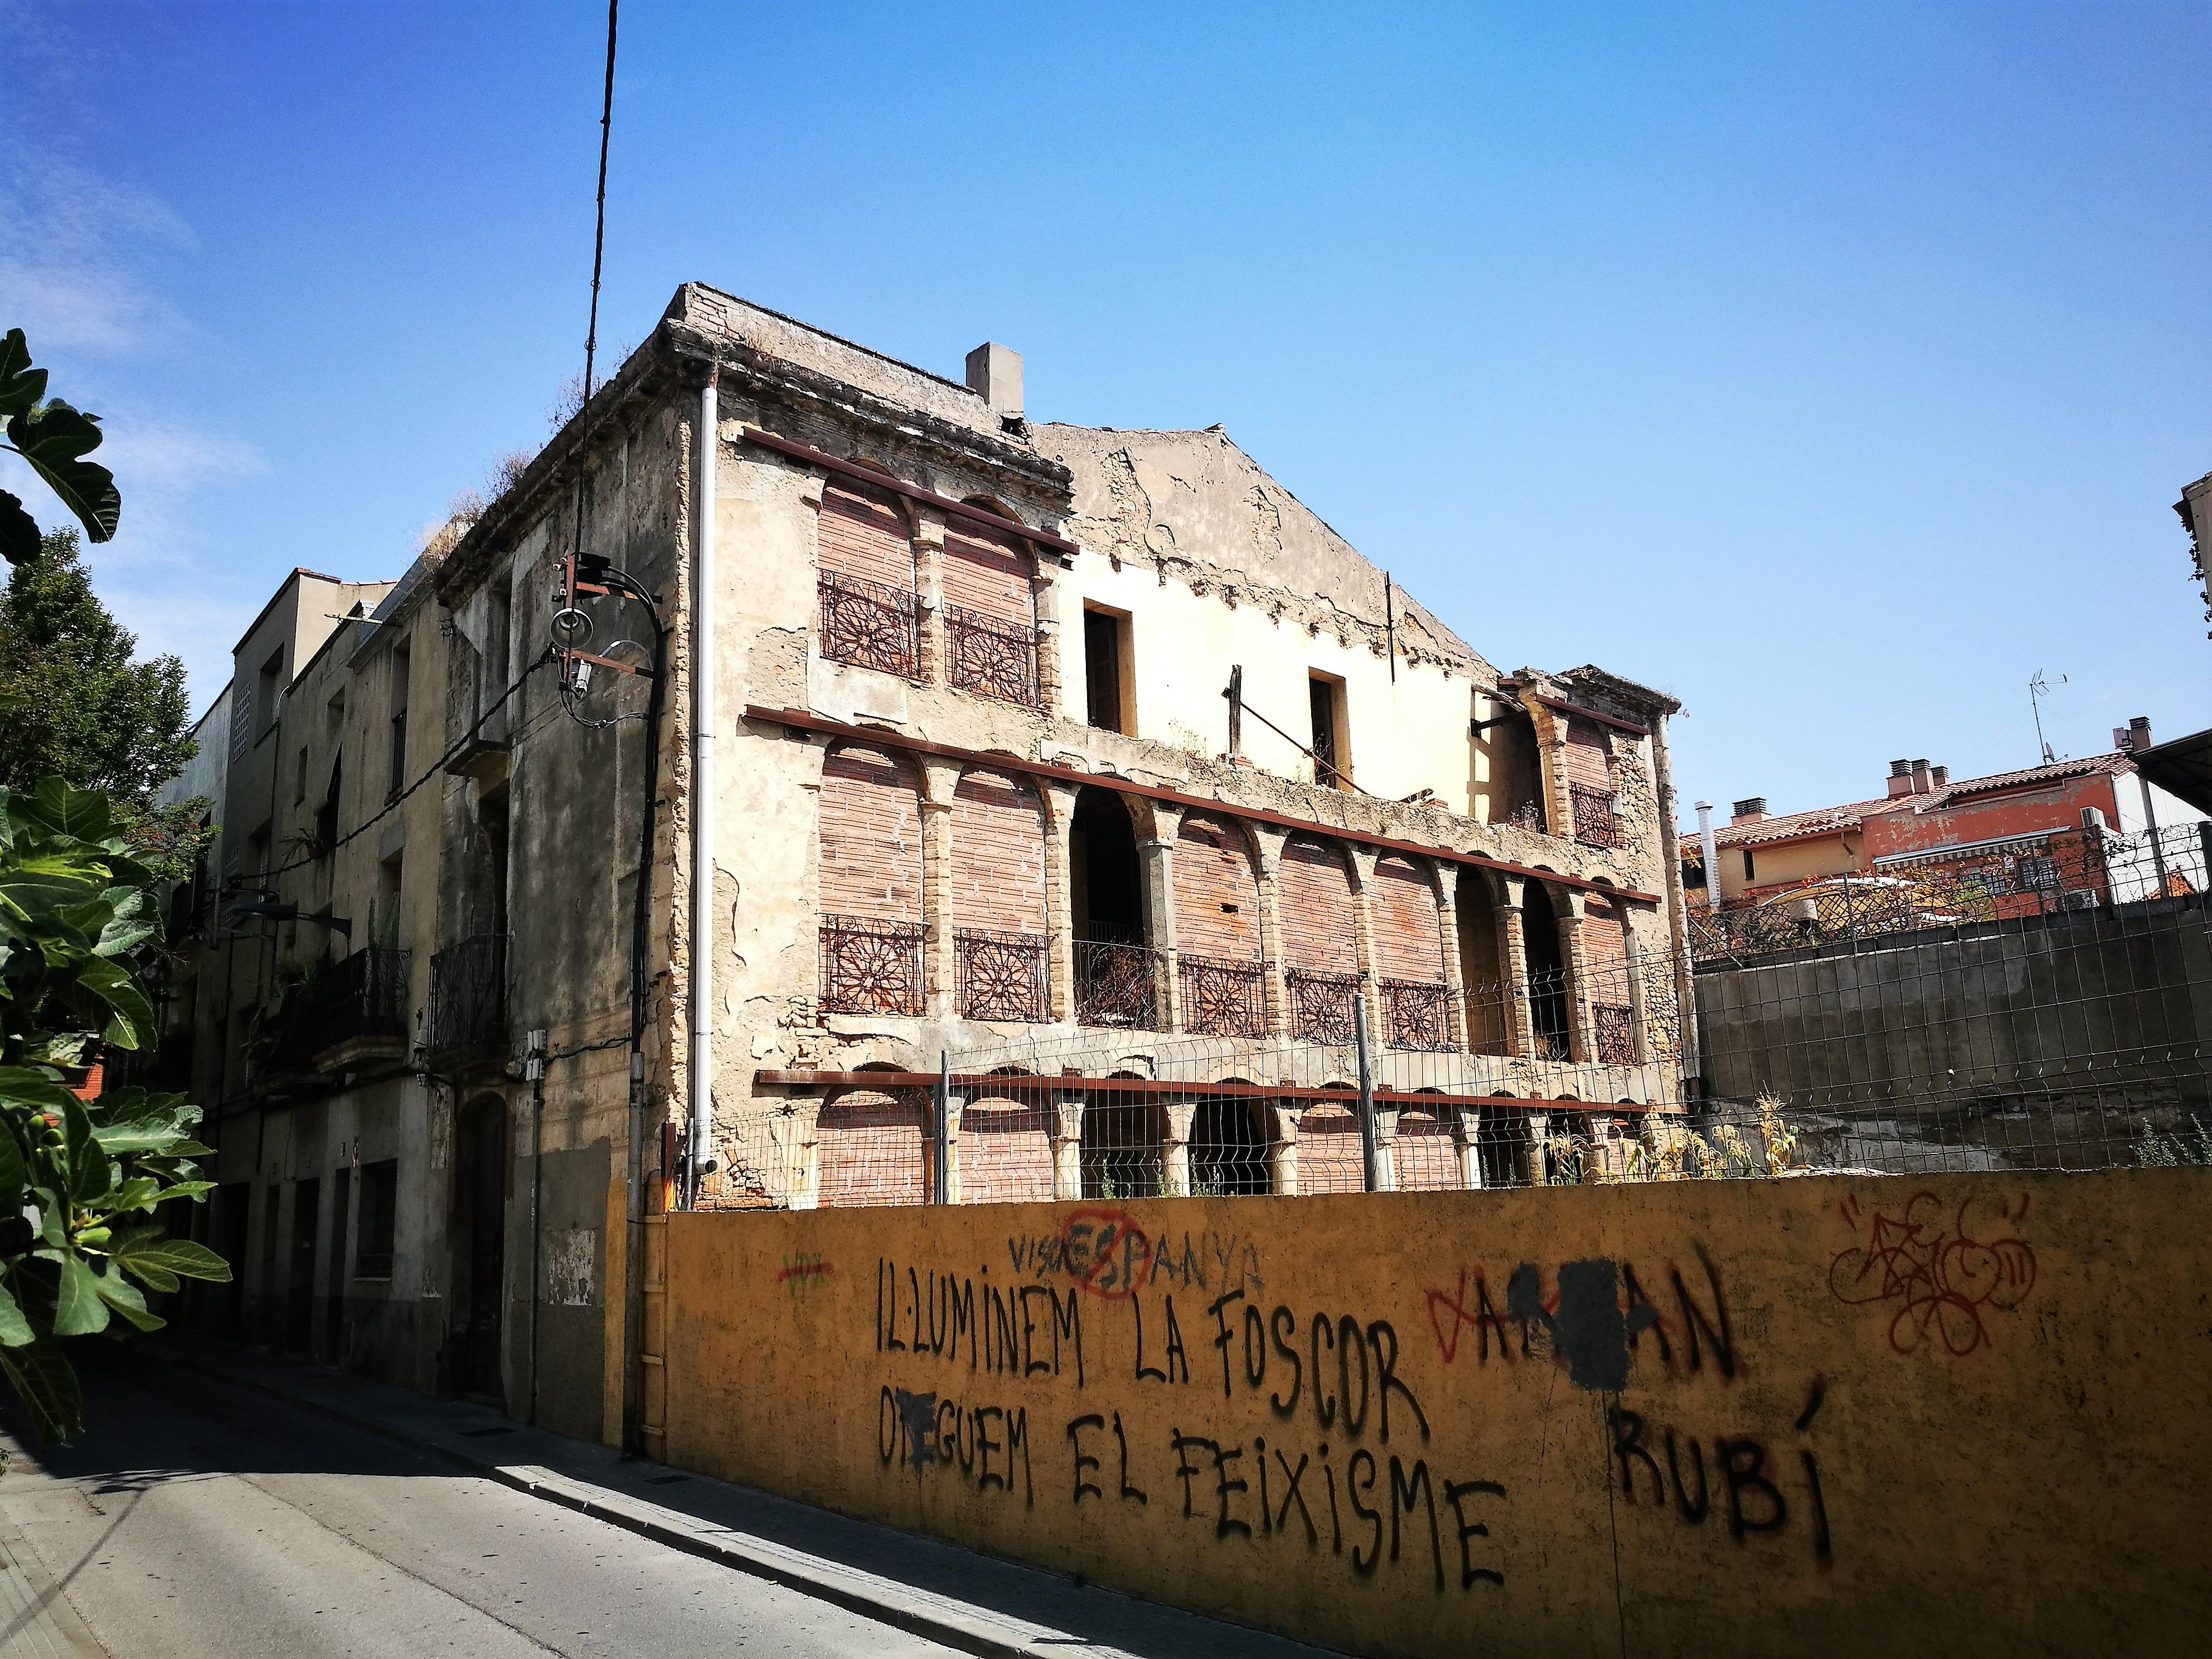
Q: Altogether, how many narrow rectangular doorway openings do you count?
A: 2